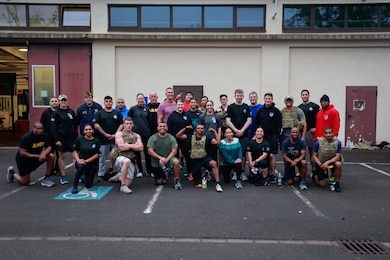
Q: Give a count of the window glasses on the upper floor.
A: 12